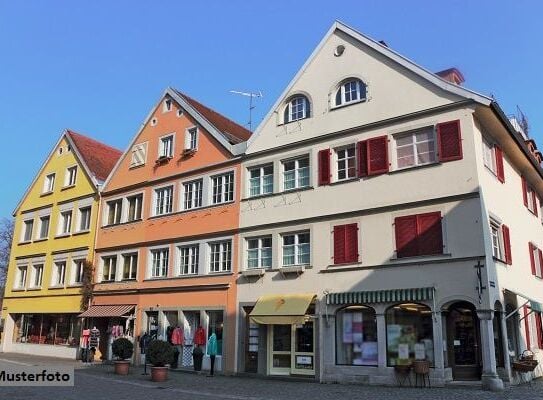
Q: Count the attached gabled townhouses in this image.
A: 3